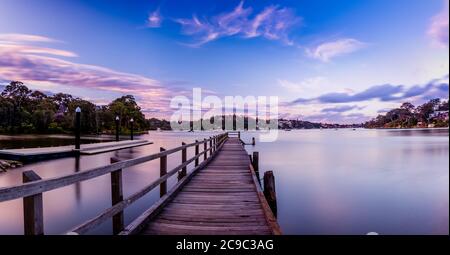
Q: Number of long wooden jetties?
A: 1